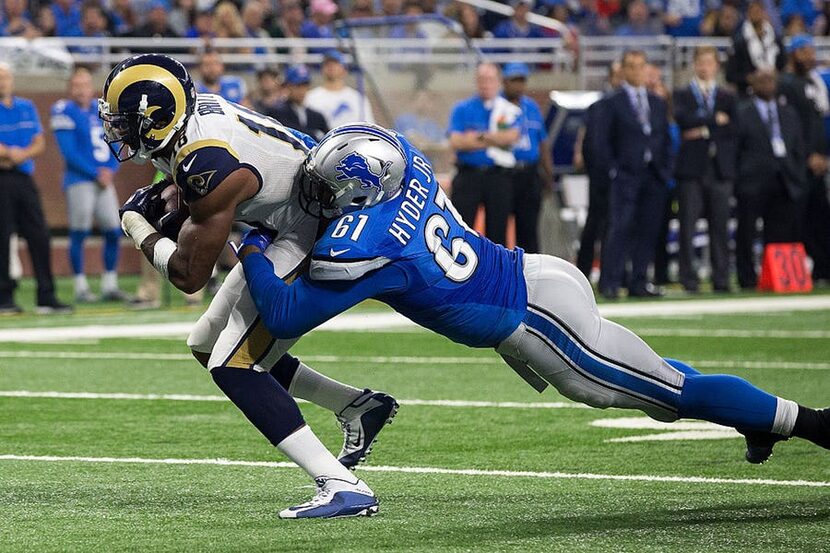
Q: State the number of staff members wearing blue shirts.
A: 3